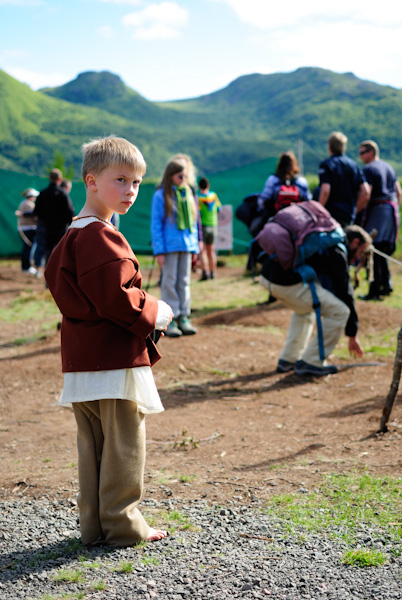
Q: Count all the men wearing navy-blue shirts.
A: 2